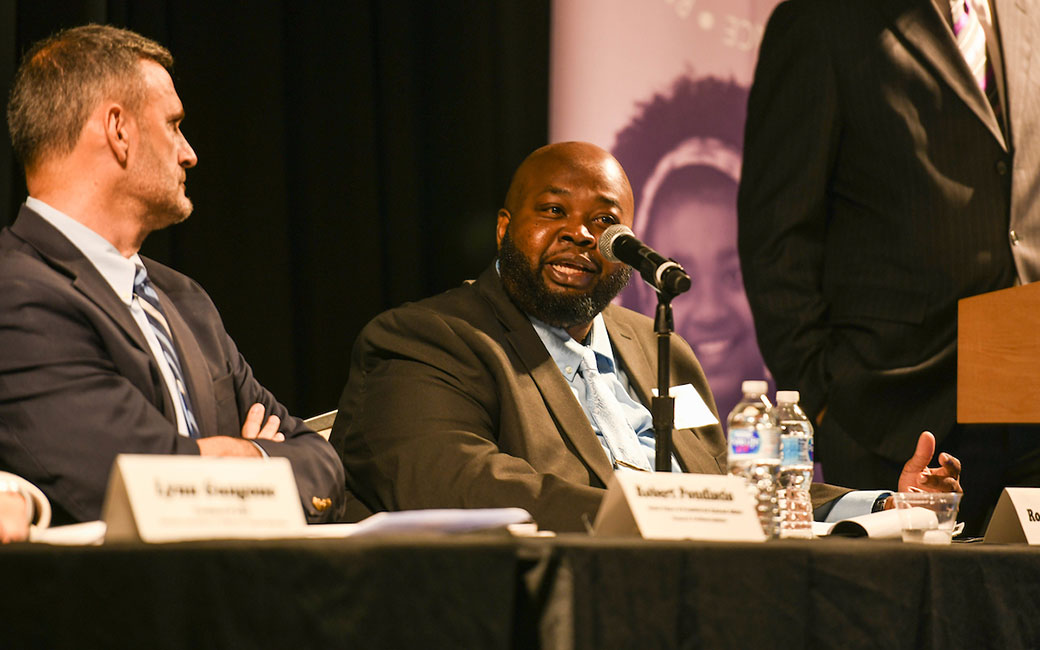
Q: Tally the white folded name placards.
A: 3